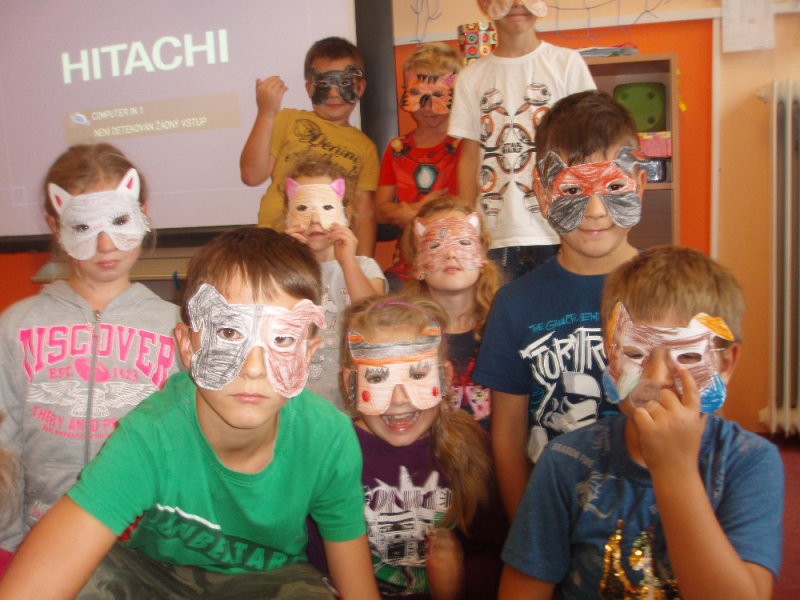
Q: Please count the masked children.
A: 10